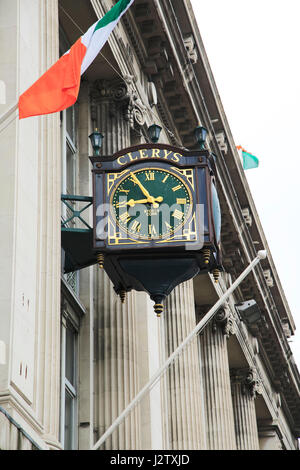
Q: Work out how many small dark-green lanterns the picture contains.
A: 3